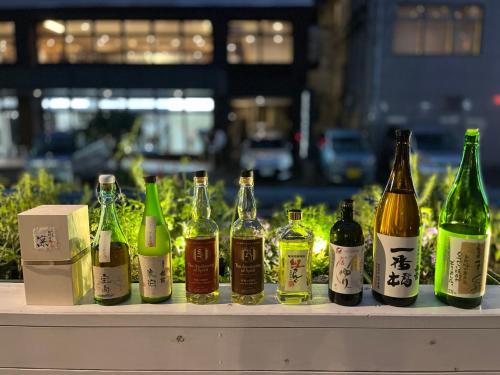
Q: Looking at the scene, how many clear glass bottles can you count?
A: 3